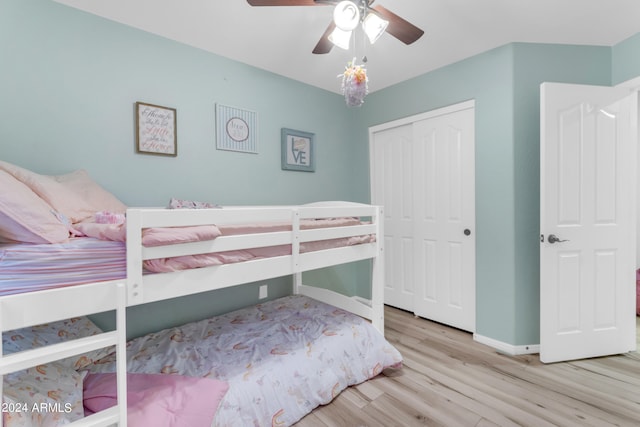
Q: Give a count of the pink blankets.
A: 2